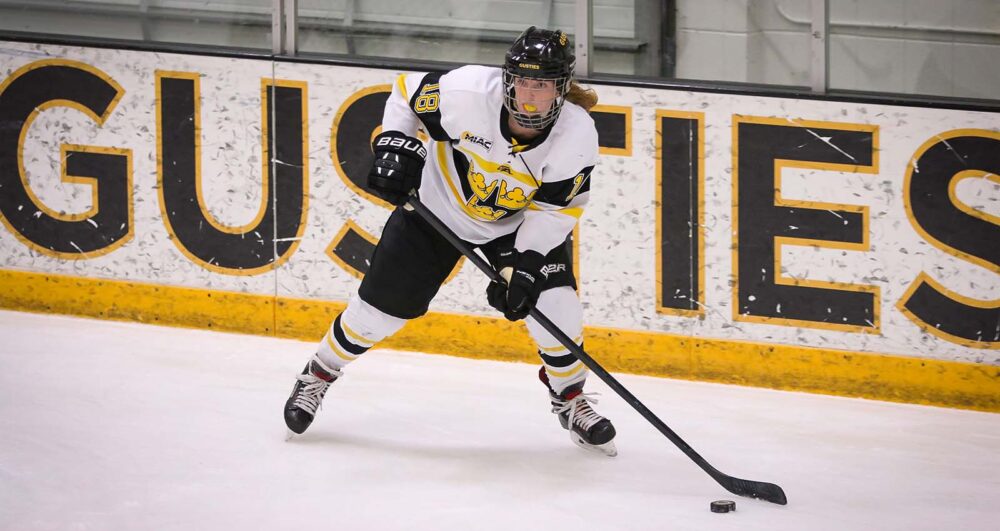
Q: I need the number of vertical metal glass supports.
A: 4